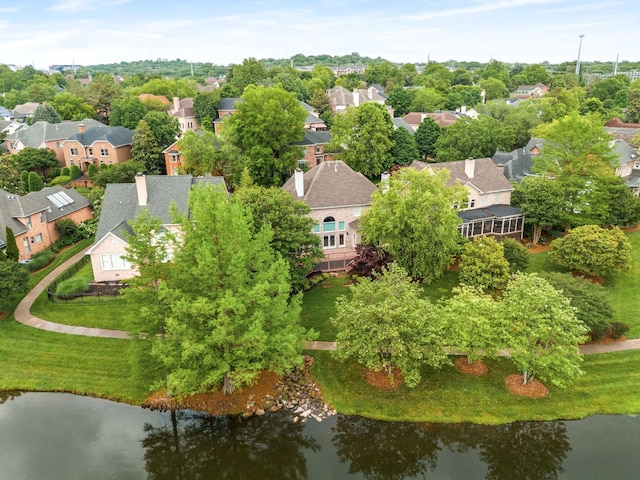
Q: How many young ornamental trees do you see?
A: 3